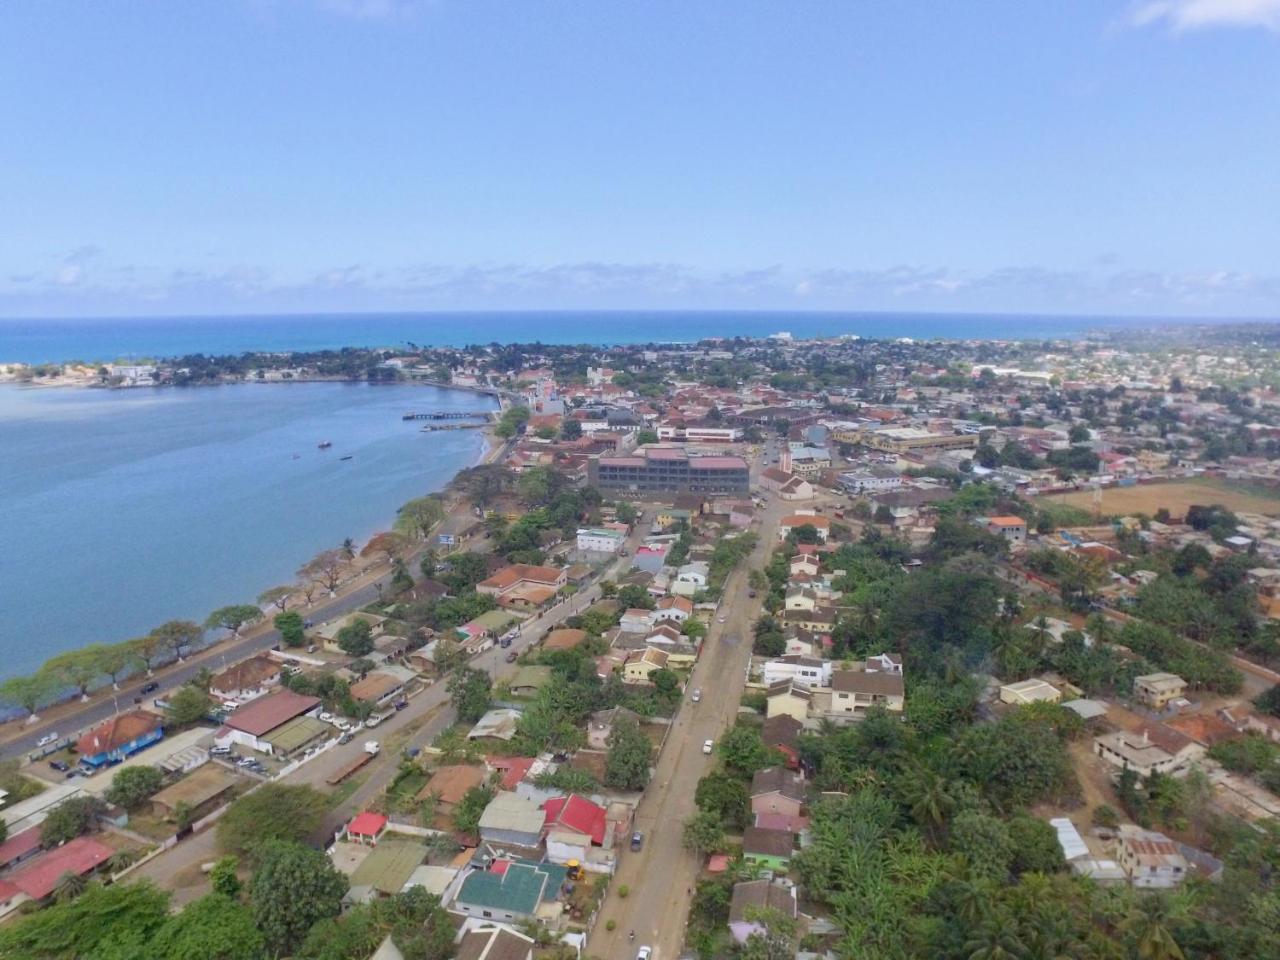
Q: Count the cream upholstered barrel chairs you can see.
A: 0